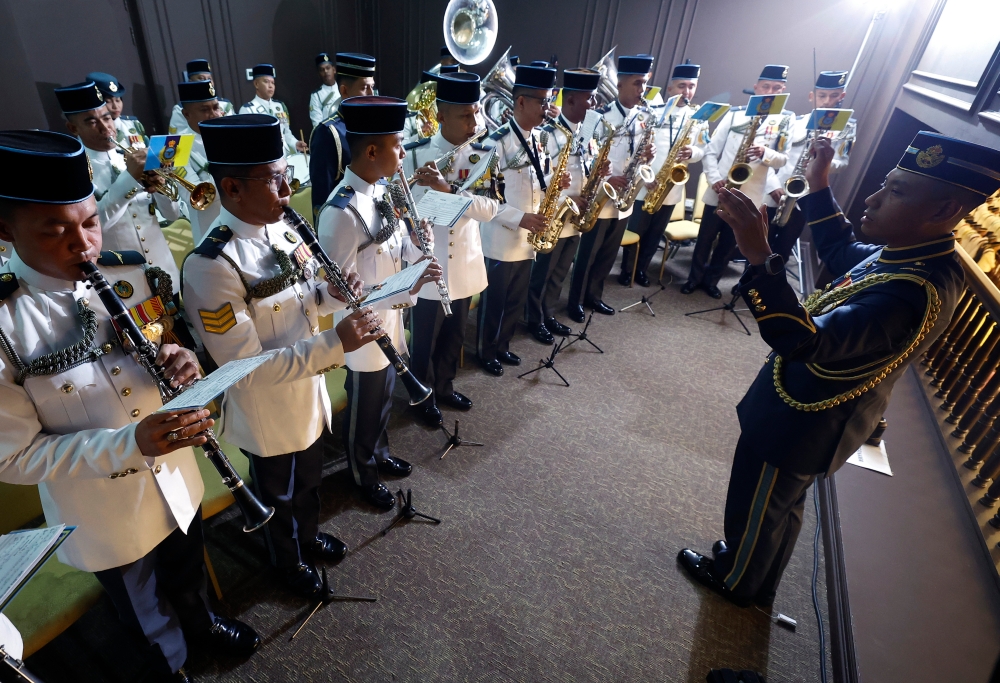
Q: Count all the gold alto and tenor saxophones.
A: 4